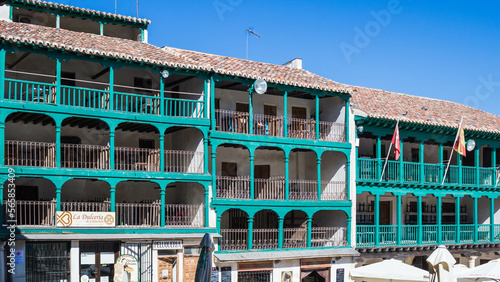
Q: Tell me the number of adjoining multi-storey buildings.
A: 3